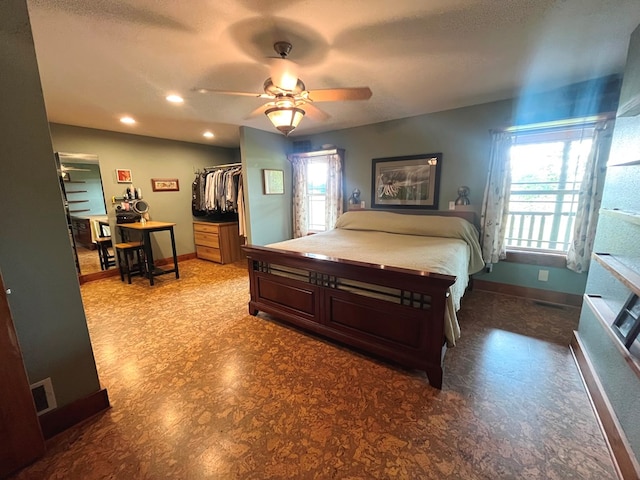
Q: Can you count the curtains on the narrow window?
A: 2